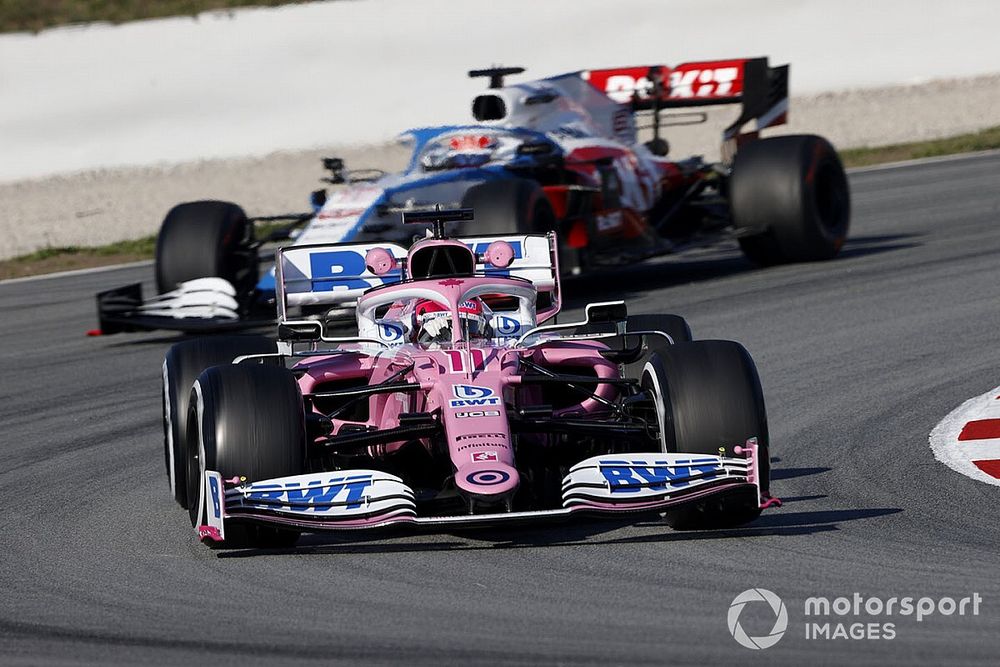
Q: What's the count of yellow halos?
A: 0